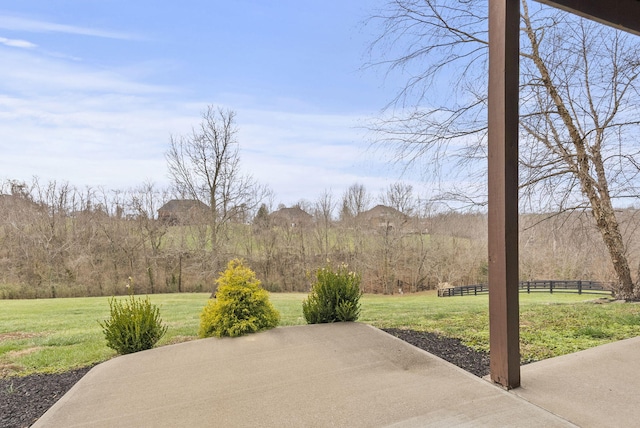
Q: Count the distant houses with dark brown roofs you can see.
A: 3